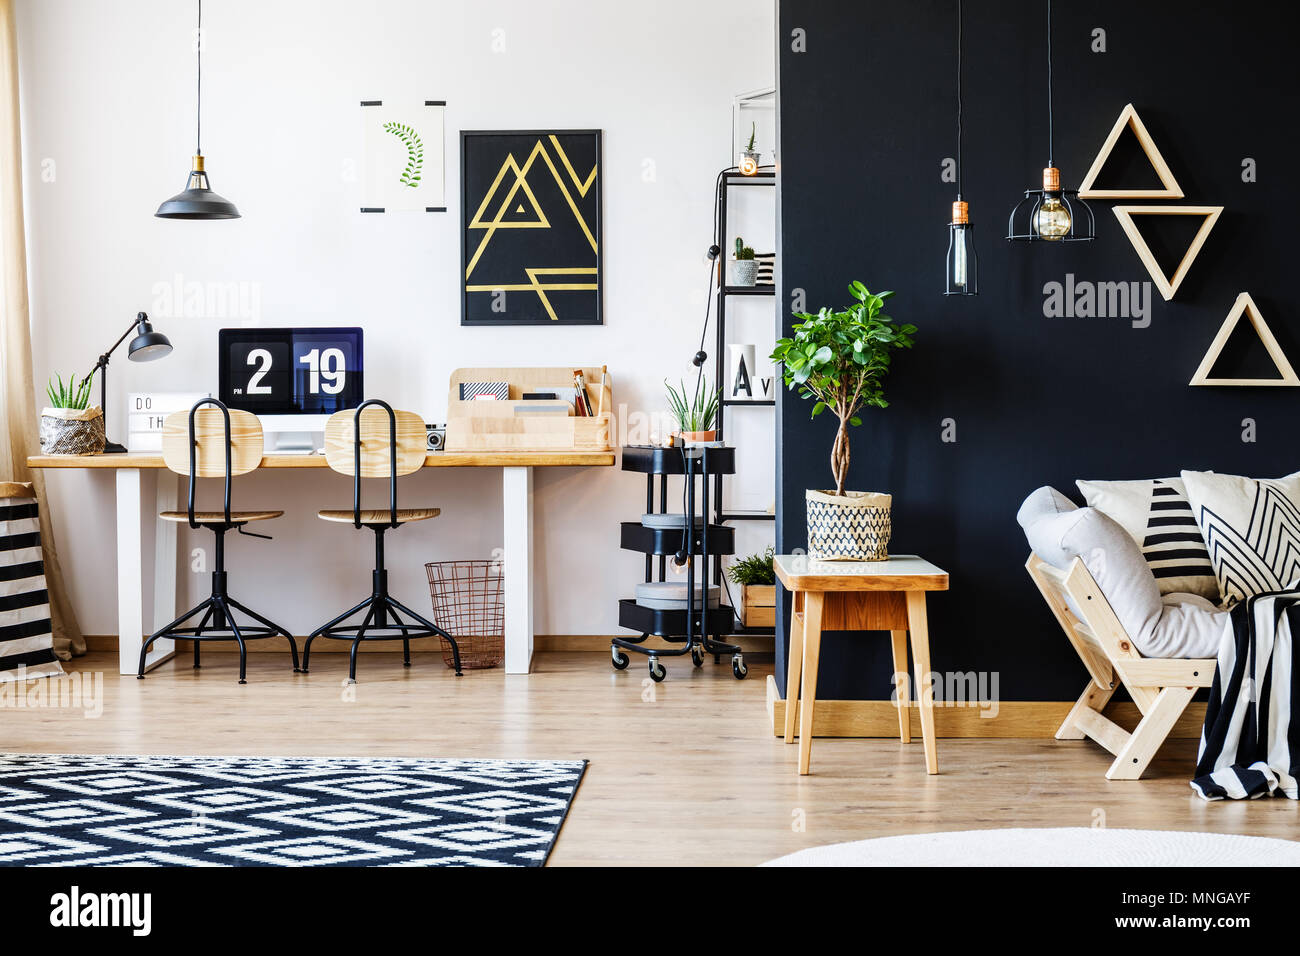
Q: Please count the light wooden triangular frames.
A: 3